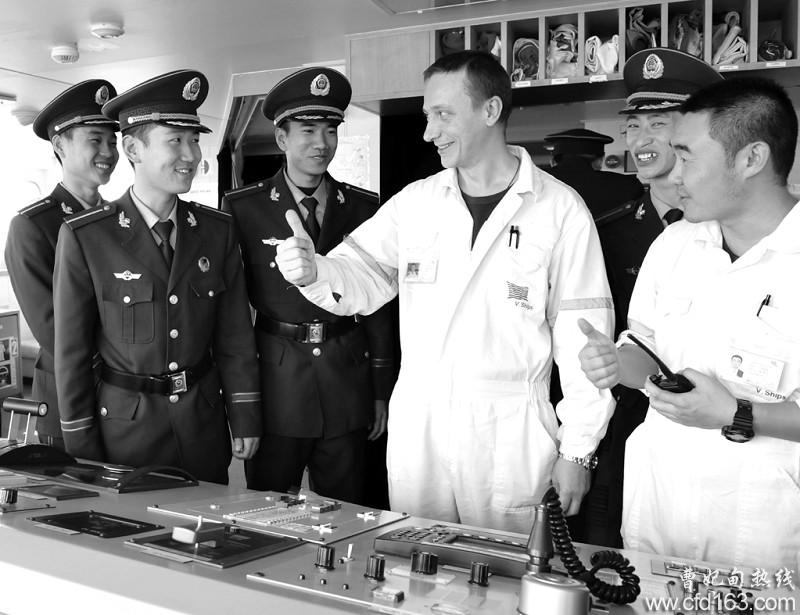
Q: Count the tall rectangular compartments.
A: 9